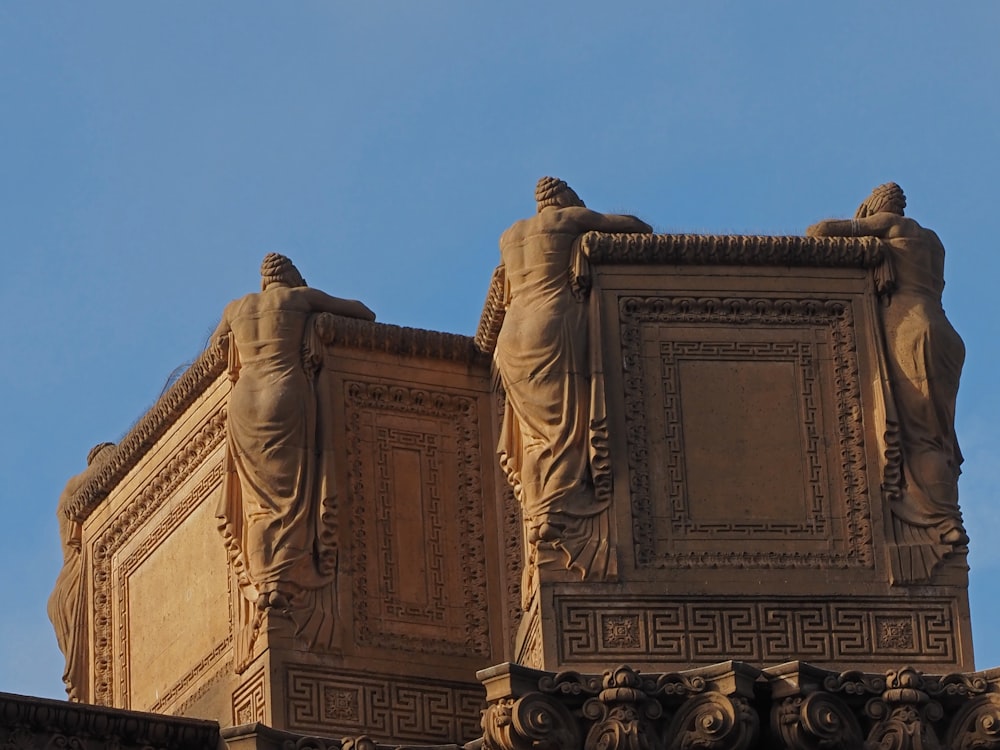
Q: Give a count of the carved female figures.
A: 4